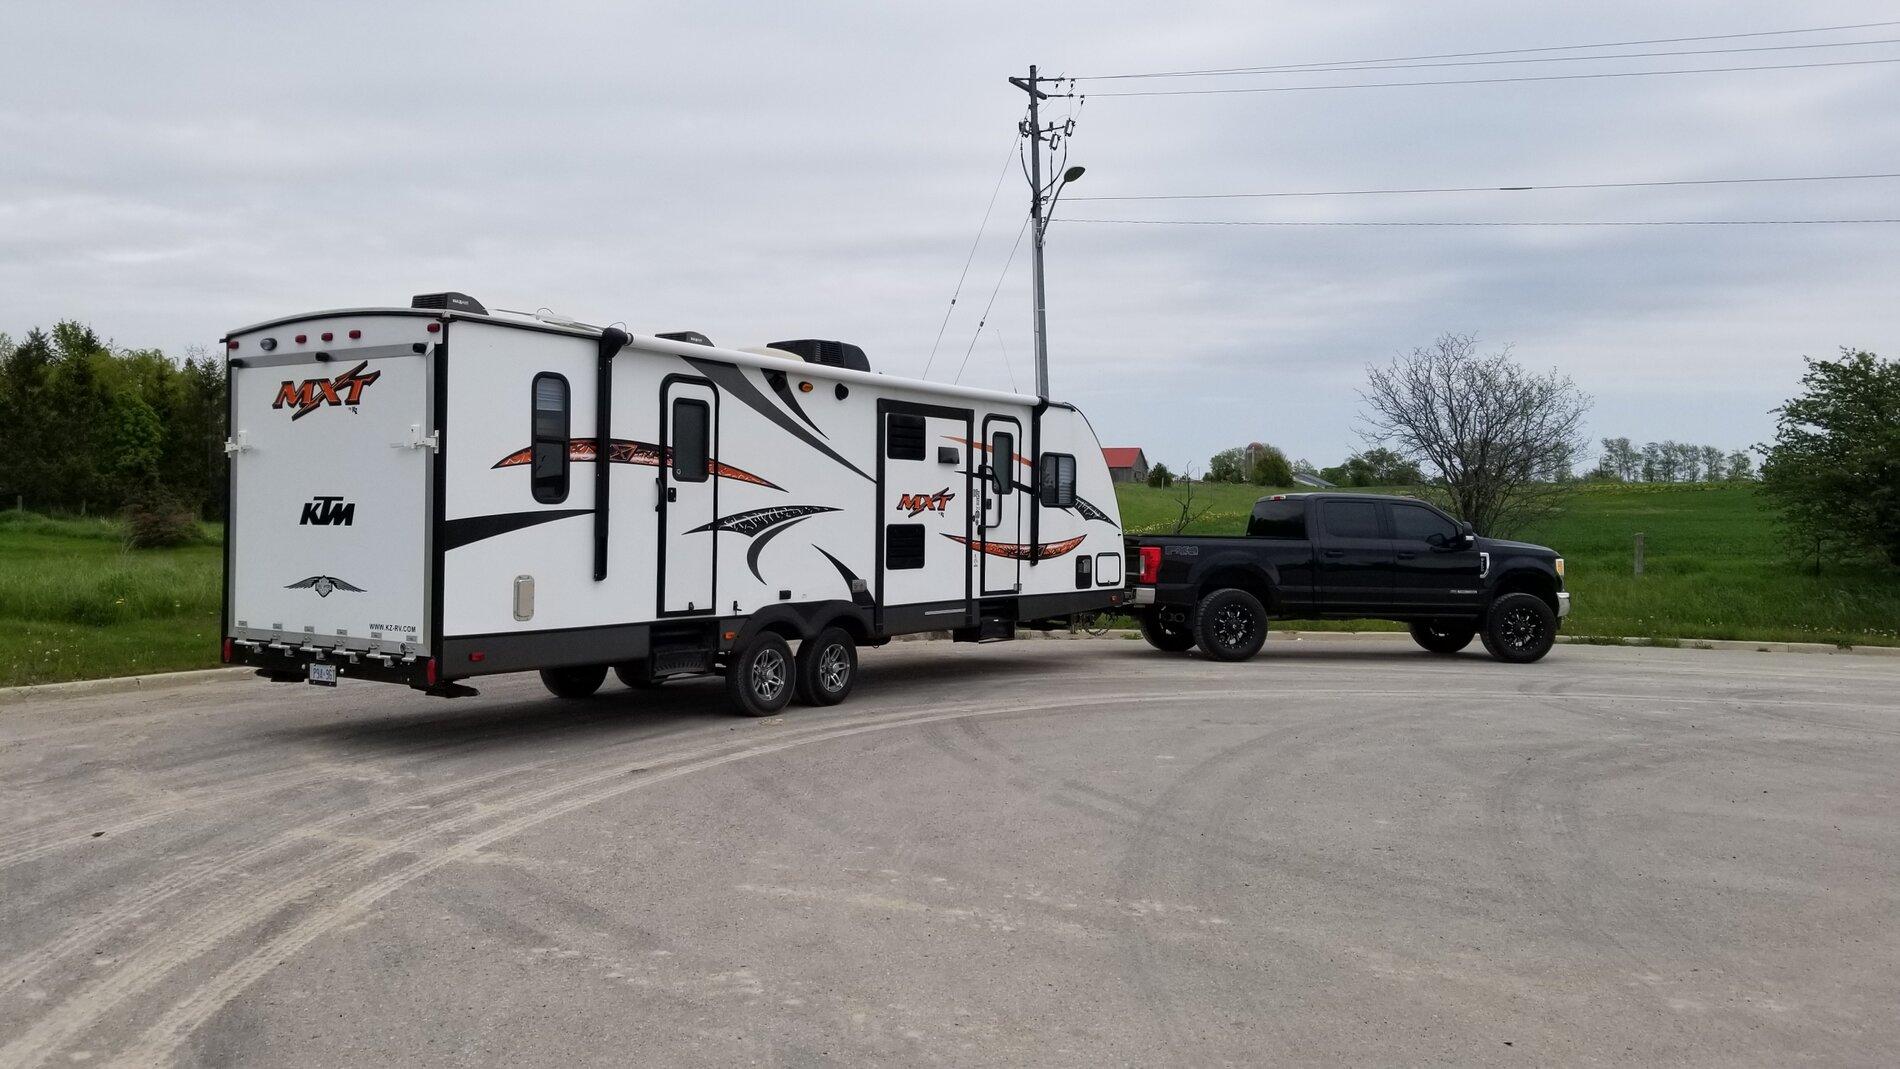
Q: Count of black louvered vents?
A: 2